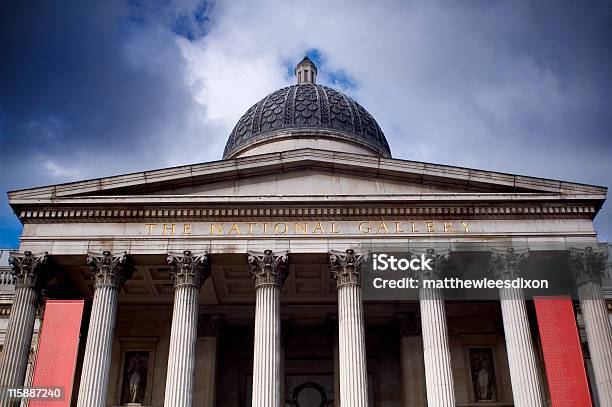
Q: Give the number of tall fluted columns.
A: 8